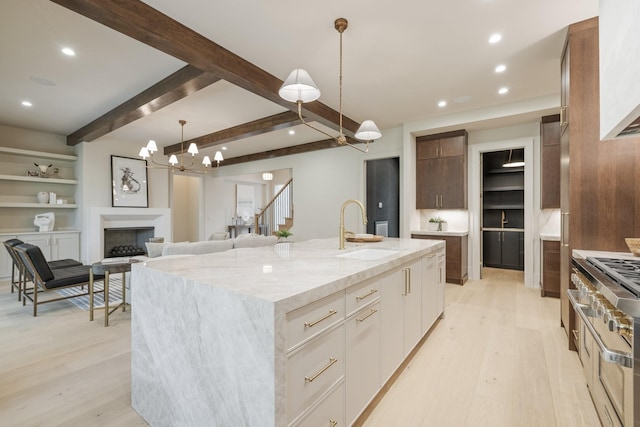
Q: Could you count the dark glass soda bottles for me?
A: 0